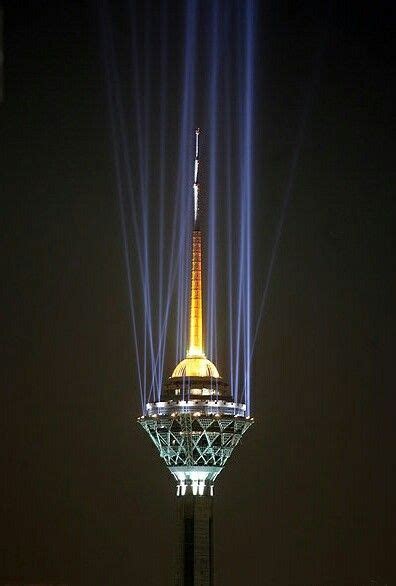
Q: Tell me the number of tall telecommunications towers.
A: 1